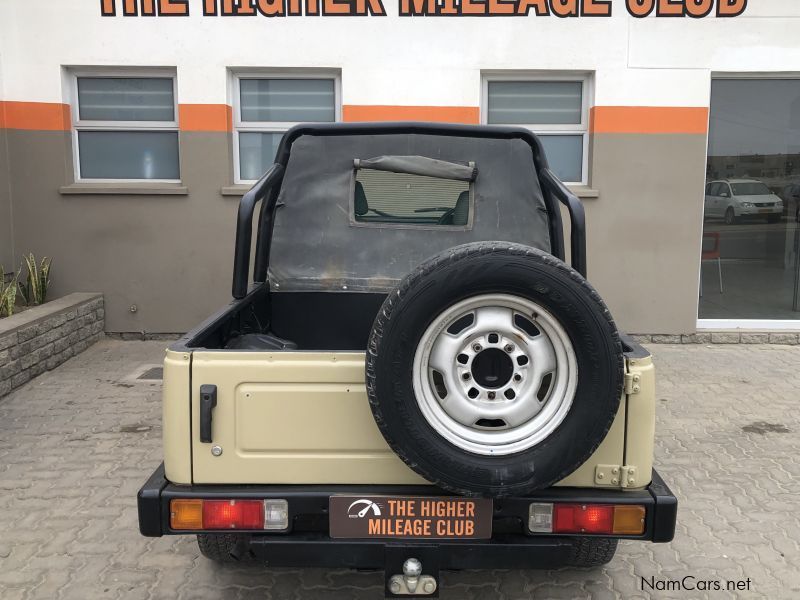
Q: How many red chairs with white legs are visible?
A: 1